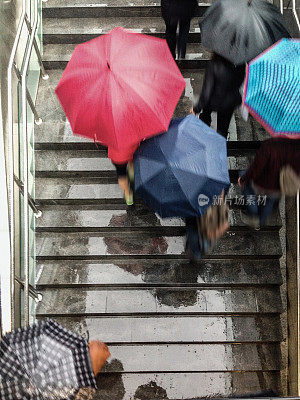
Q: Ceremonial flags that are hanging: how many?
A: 0